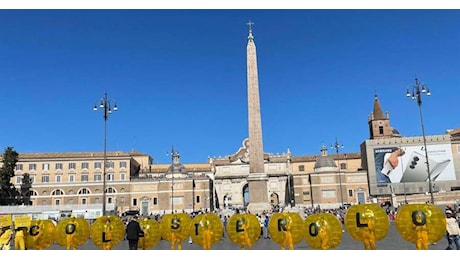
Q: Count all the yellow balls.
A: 11